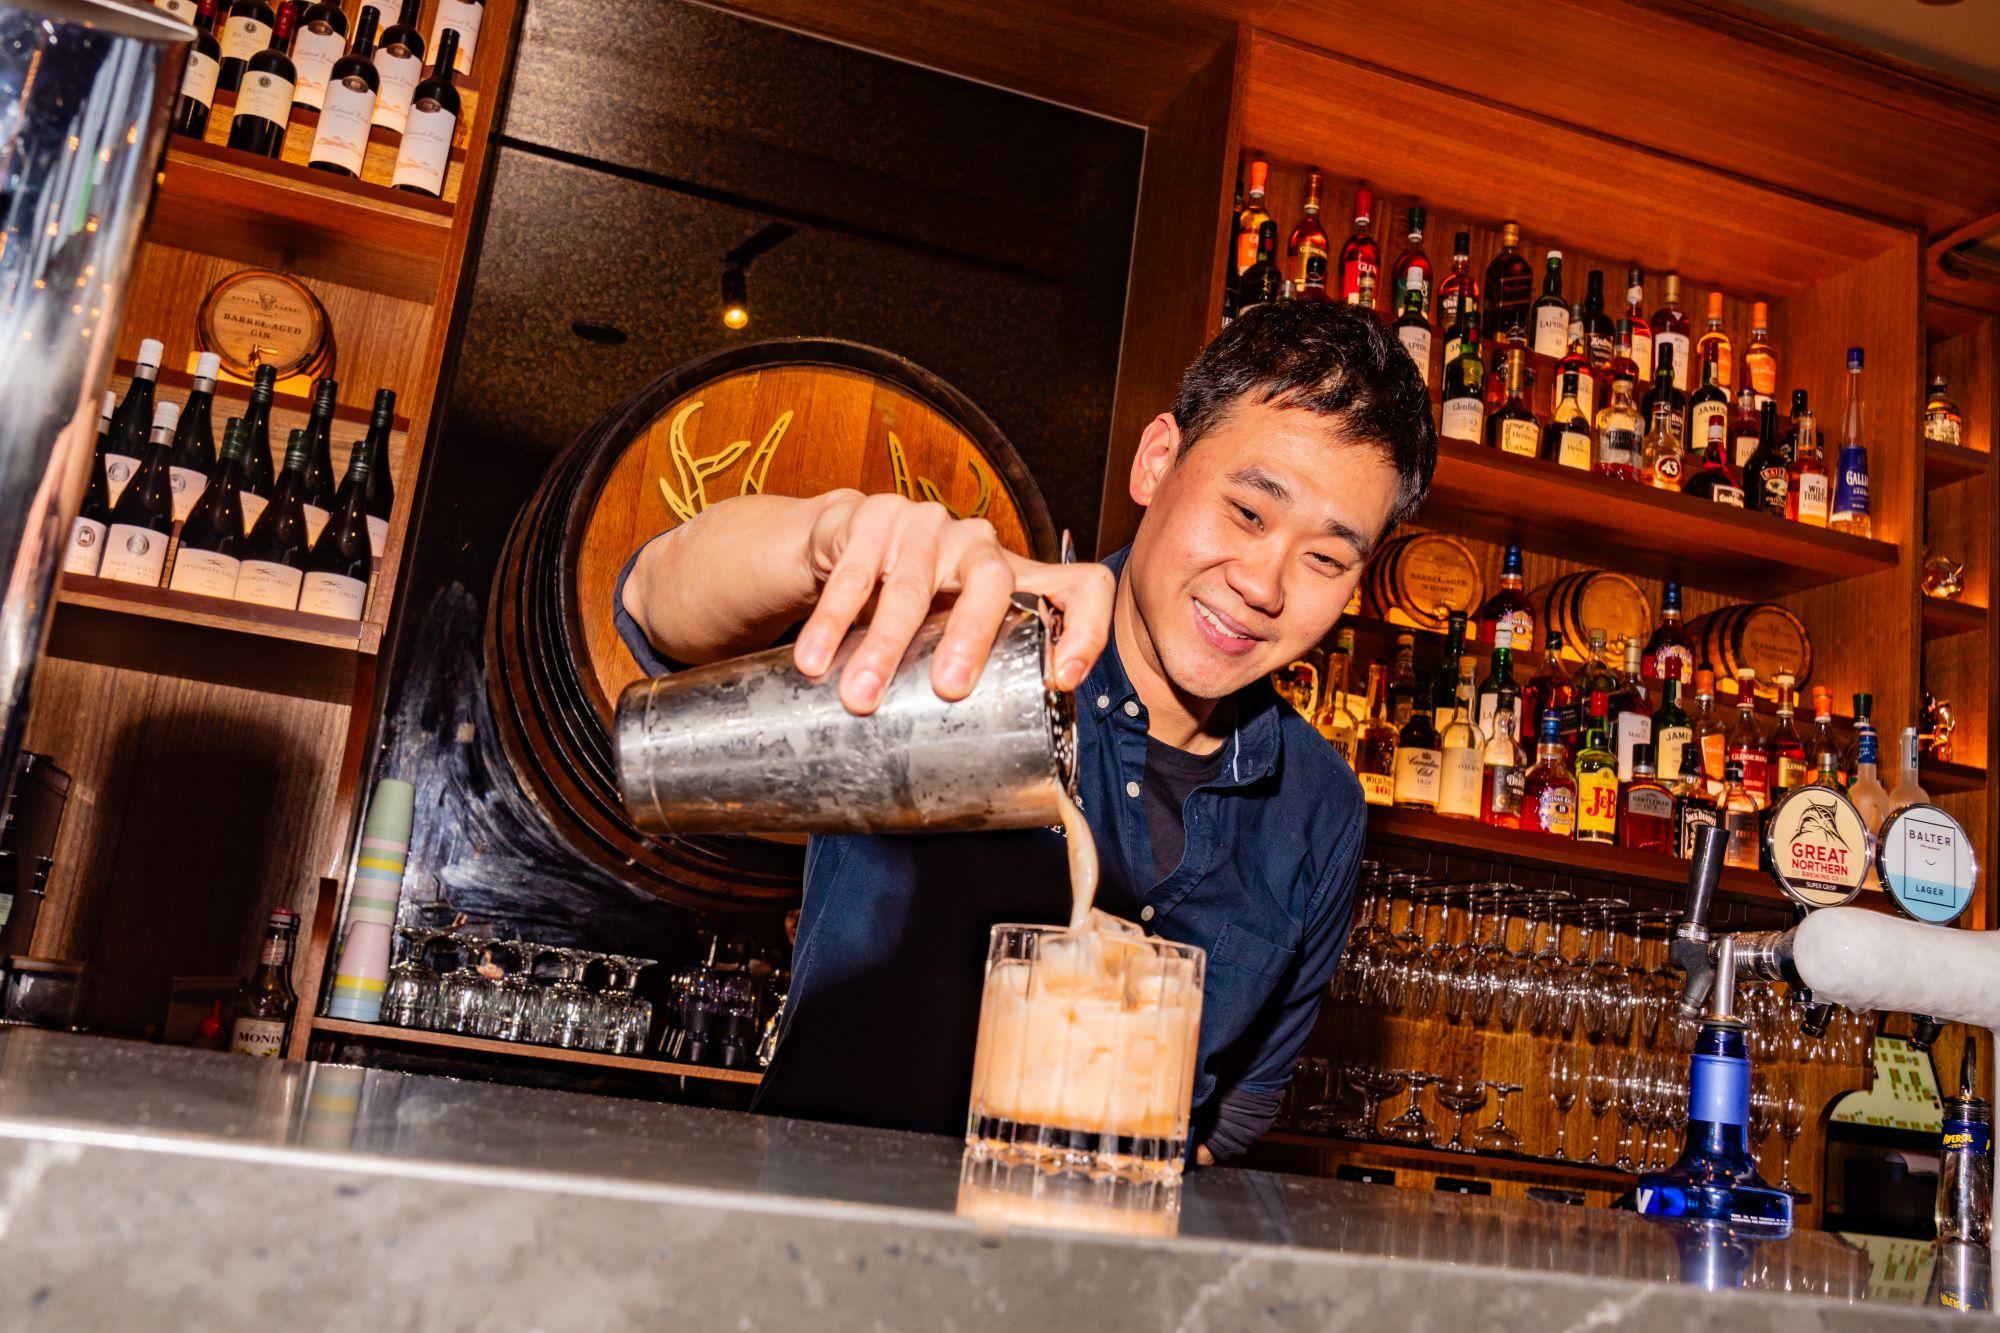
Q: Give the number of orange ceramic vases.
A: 0